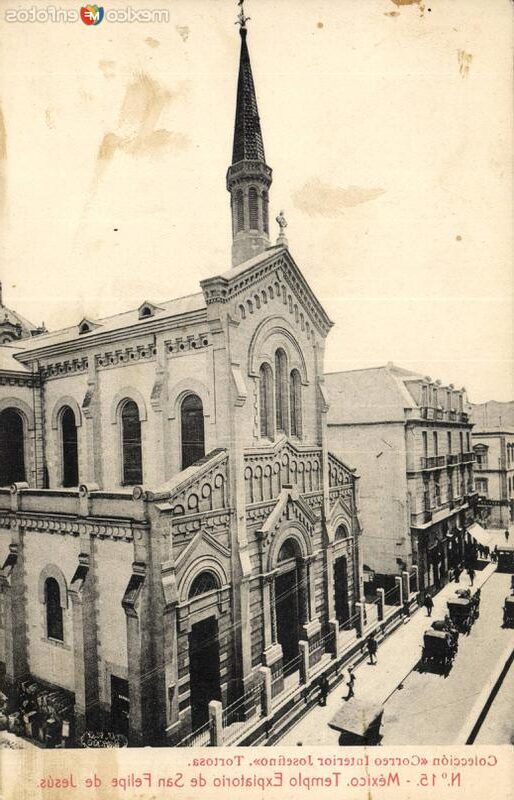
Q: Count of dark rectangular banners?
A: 0